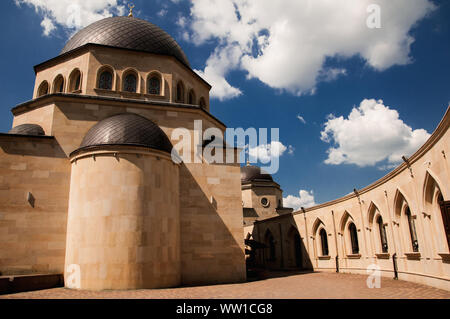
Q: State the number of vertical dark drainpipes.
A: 2